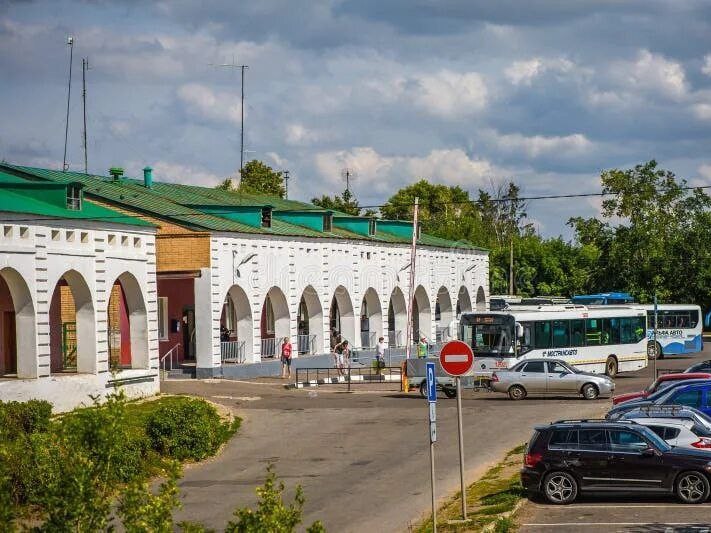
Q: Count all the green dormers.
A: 5